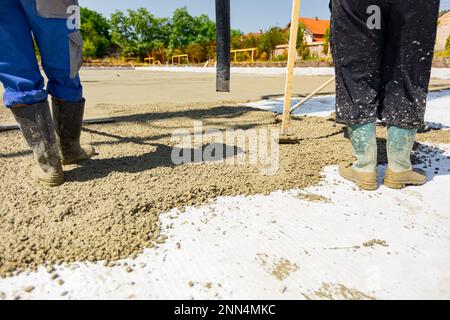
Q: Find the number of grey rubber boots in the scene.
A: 2